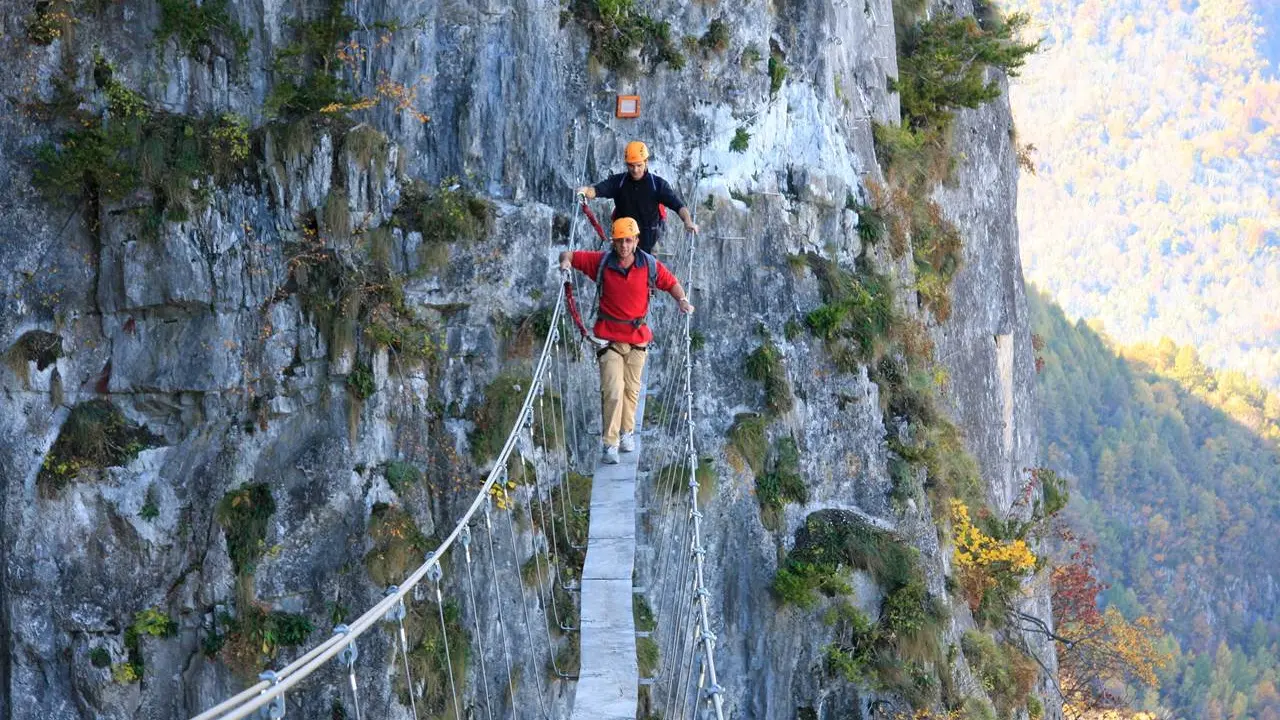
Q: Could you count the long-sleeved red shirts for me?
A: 1